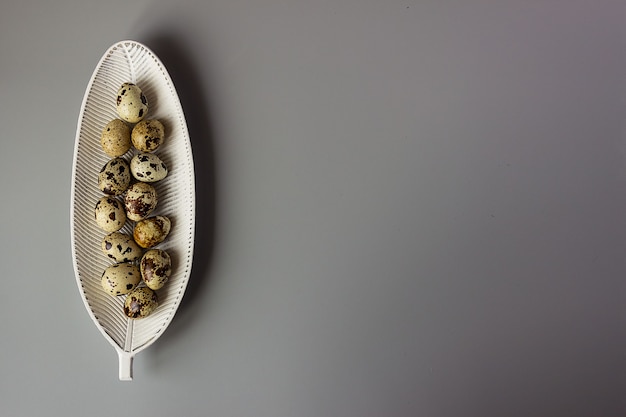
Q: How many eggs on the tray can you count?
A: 12